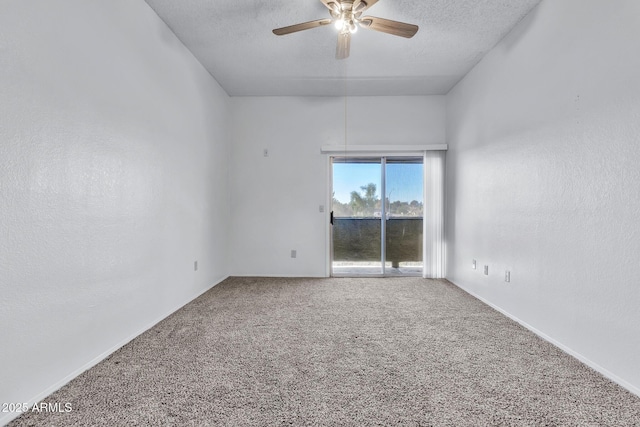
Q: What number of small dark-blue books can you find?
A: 0